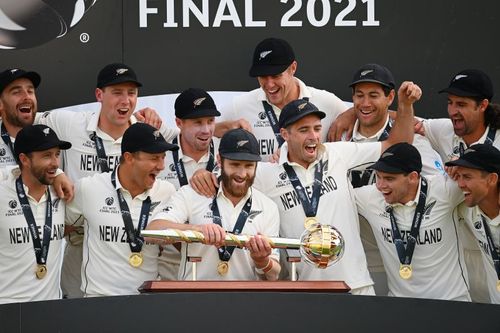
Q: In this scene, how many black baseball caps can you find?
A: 12